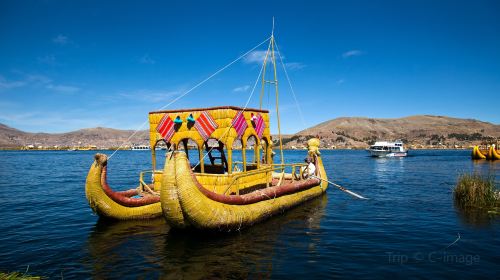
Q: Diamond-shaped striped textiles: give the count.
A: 4